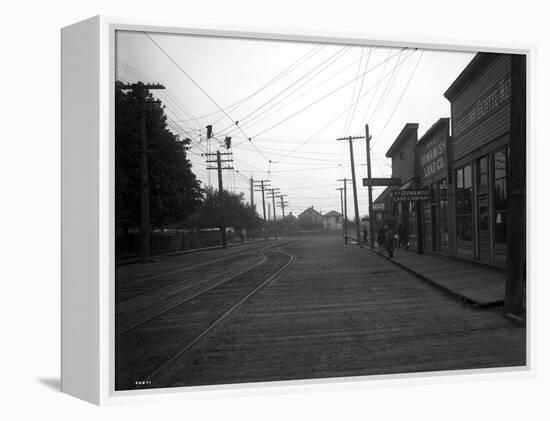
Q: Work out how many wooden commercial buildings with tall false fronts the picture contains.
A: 3